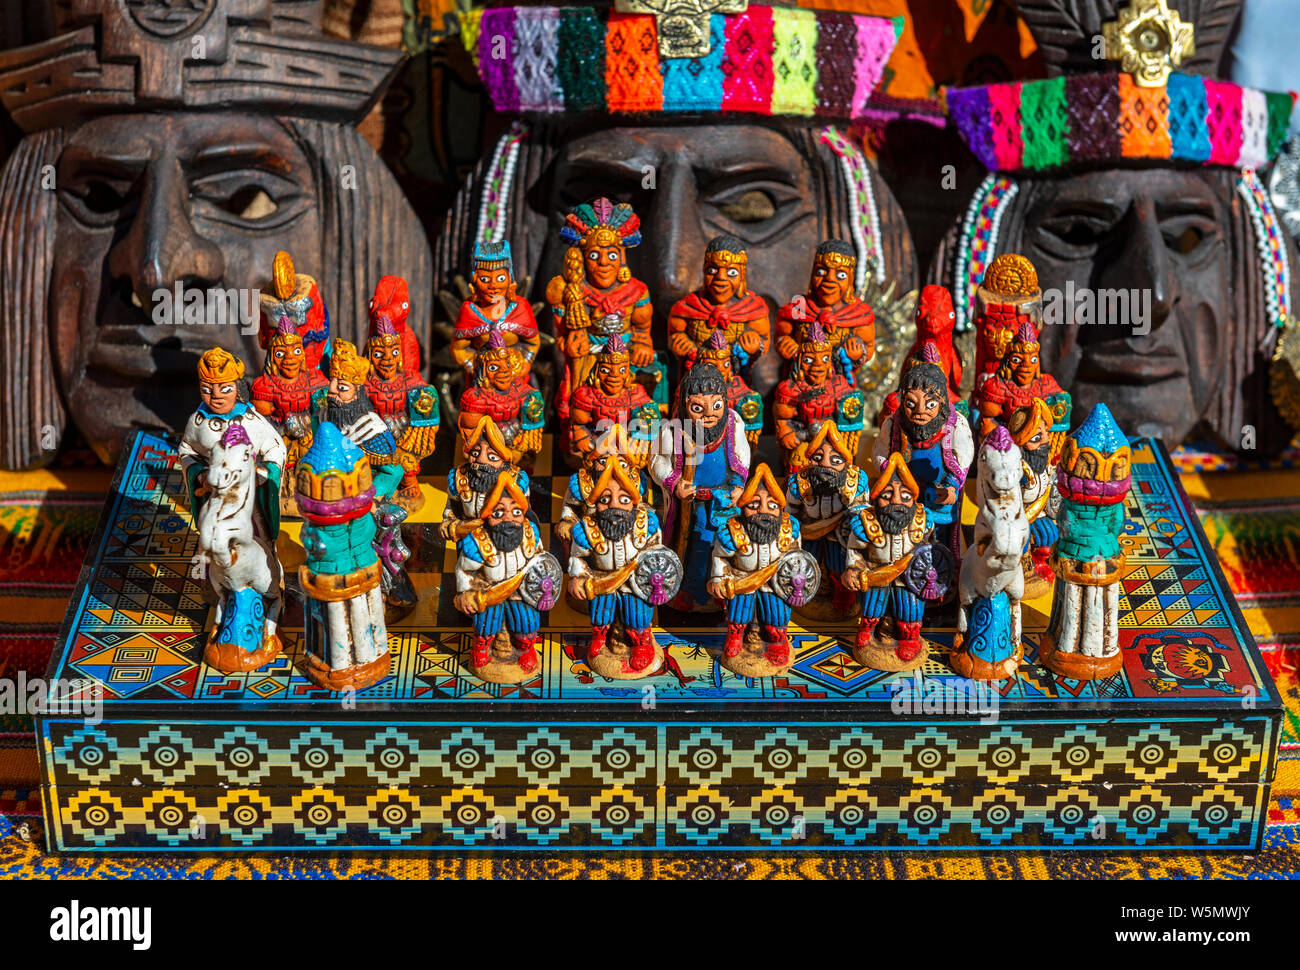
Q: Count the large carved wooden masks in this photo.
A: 3